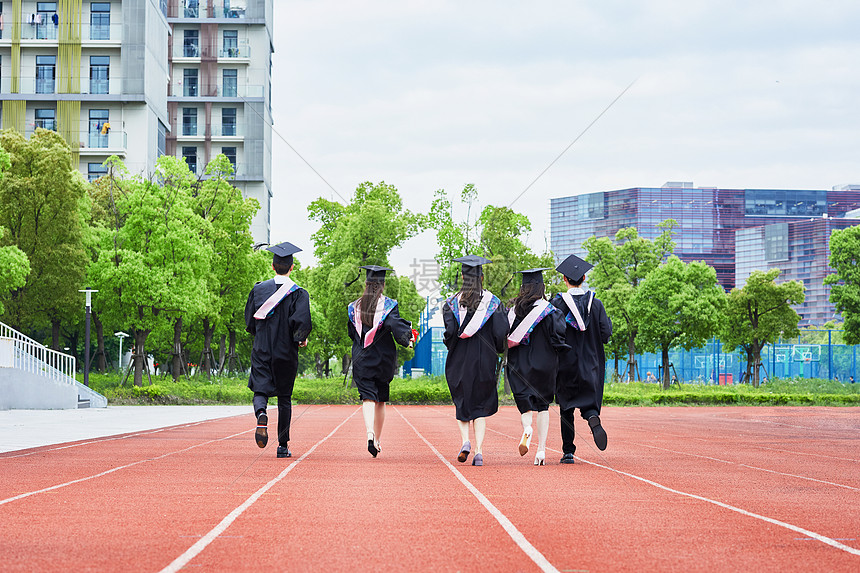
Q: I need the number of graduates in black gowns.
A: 5